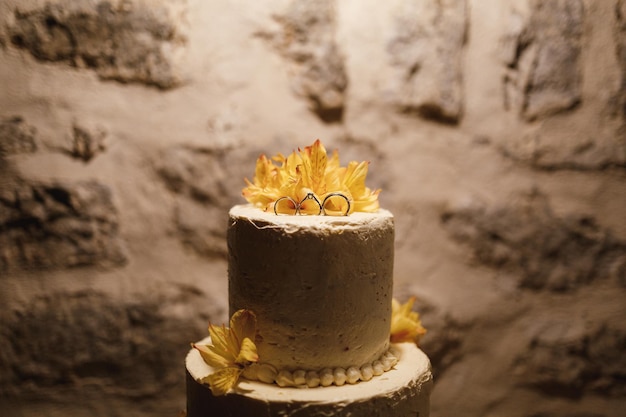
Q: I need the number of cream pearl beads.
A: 13